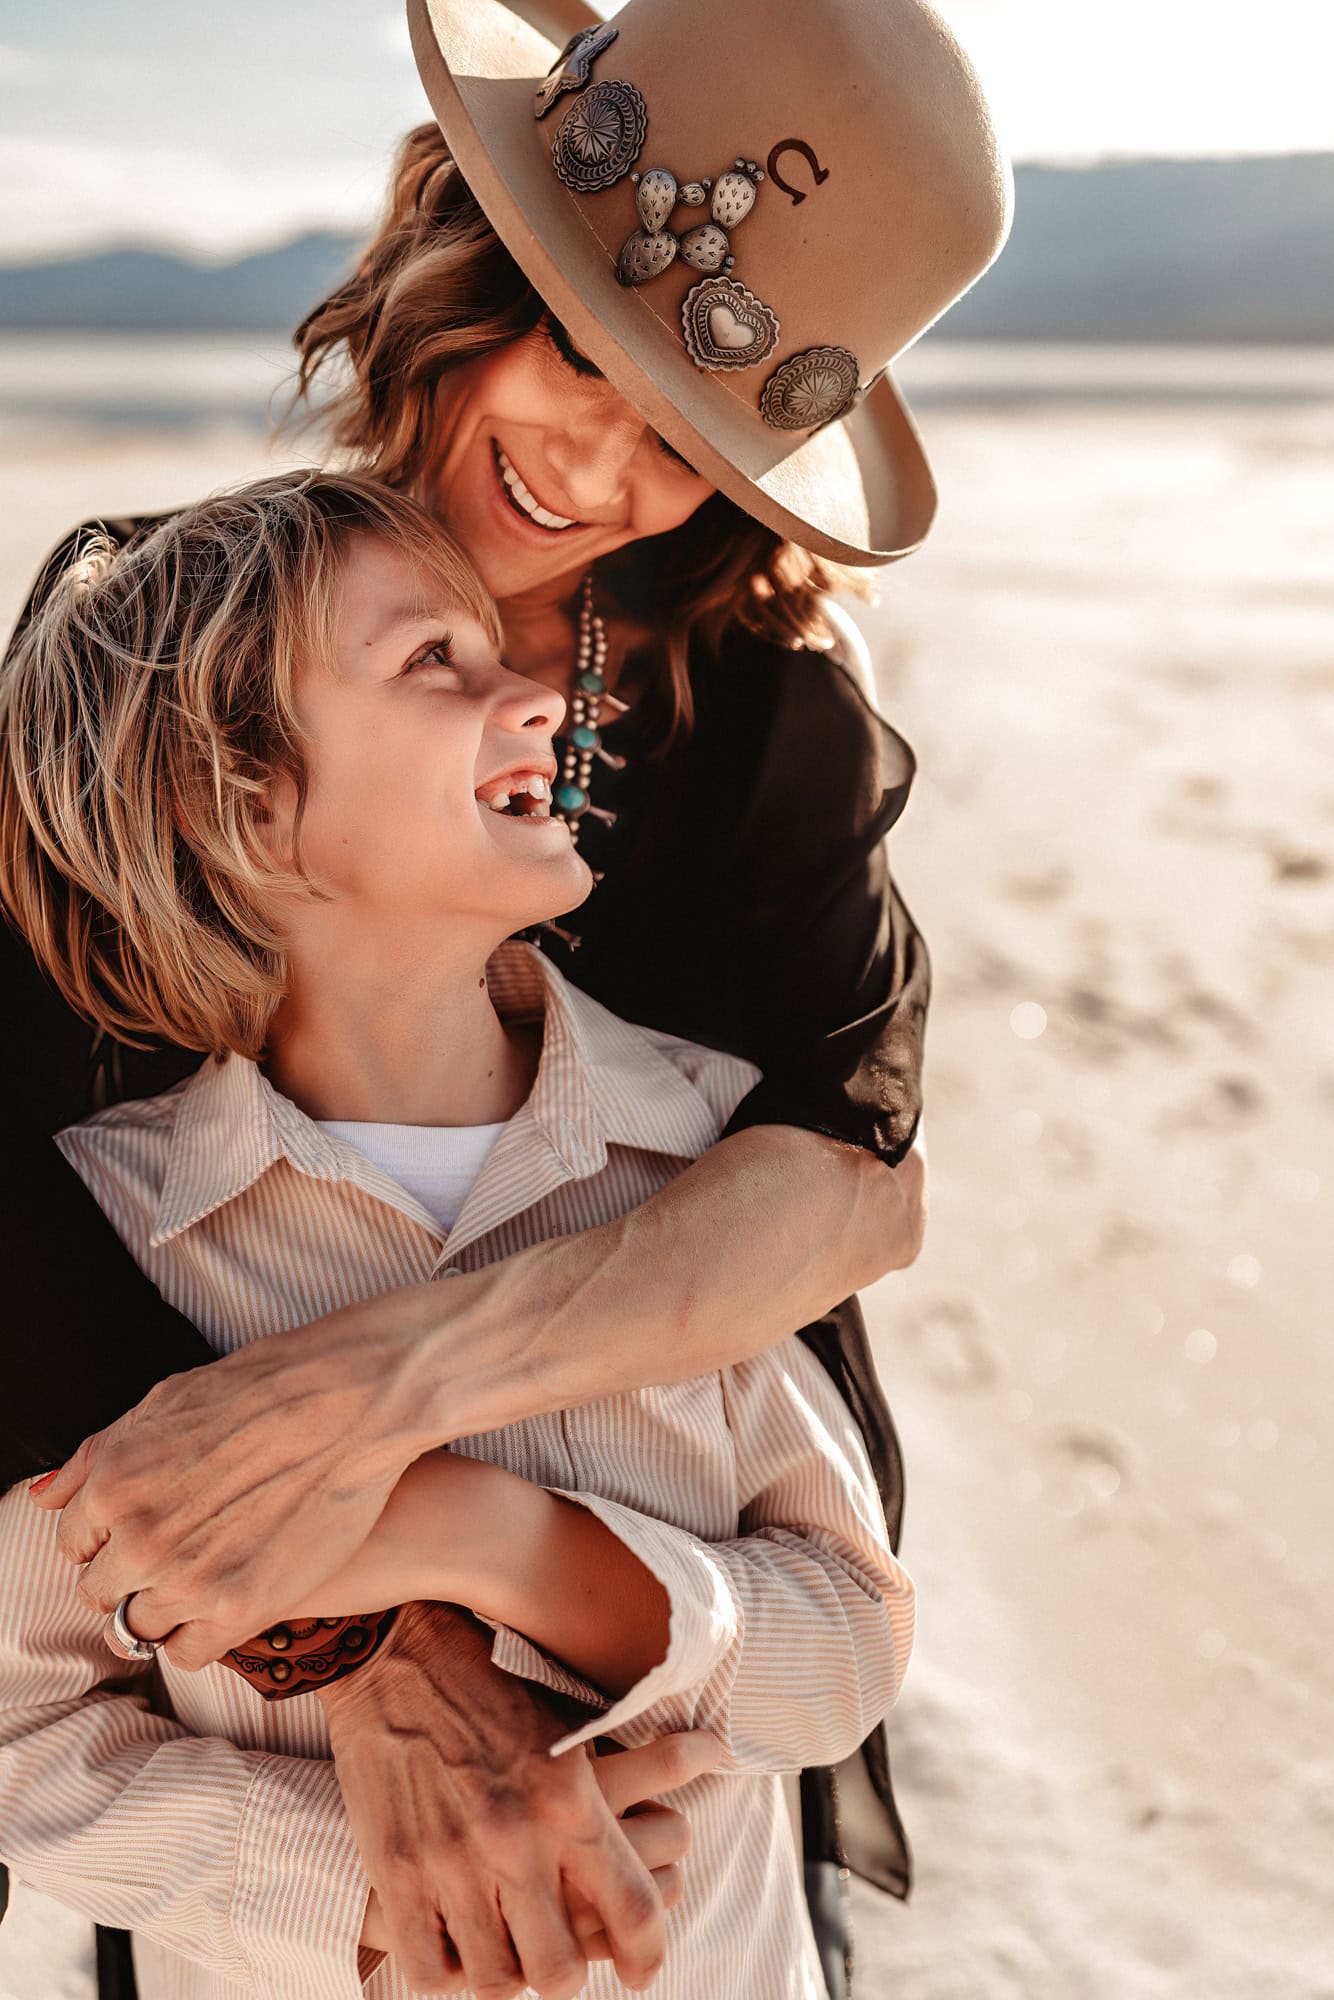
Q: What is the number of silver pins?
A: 5